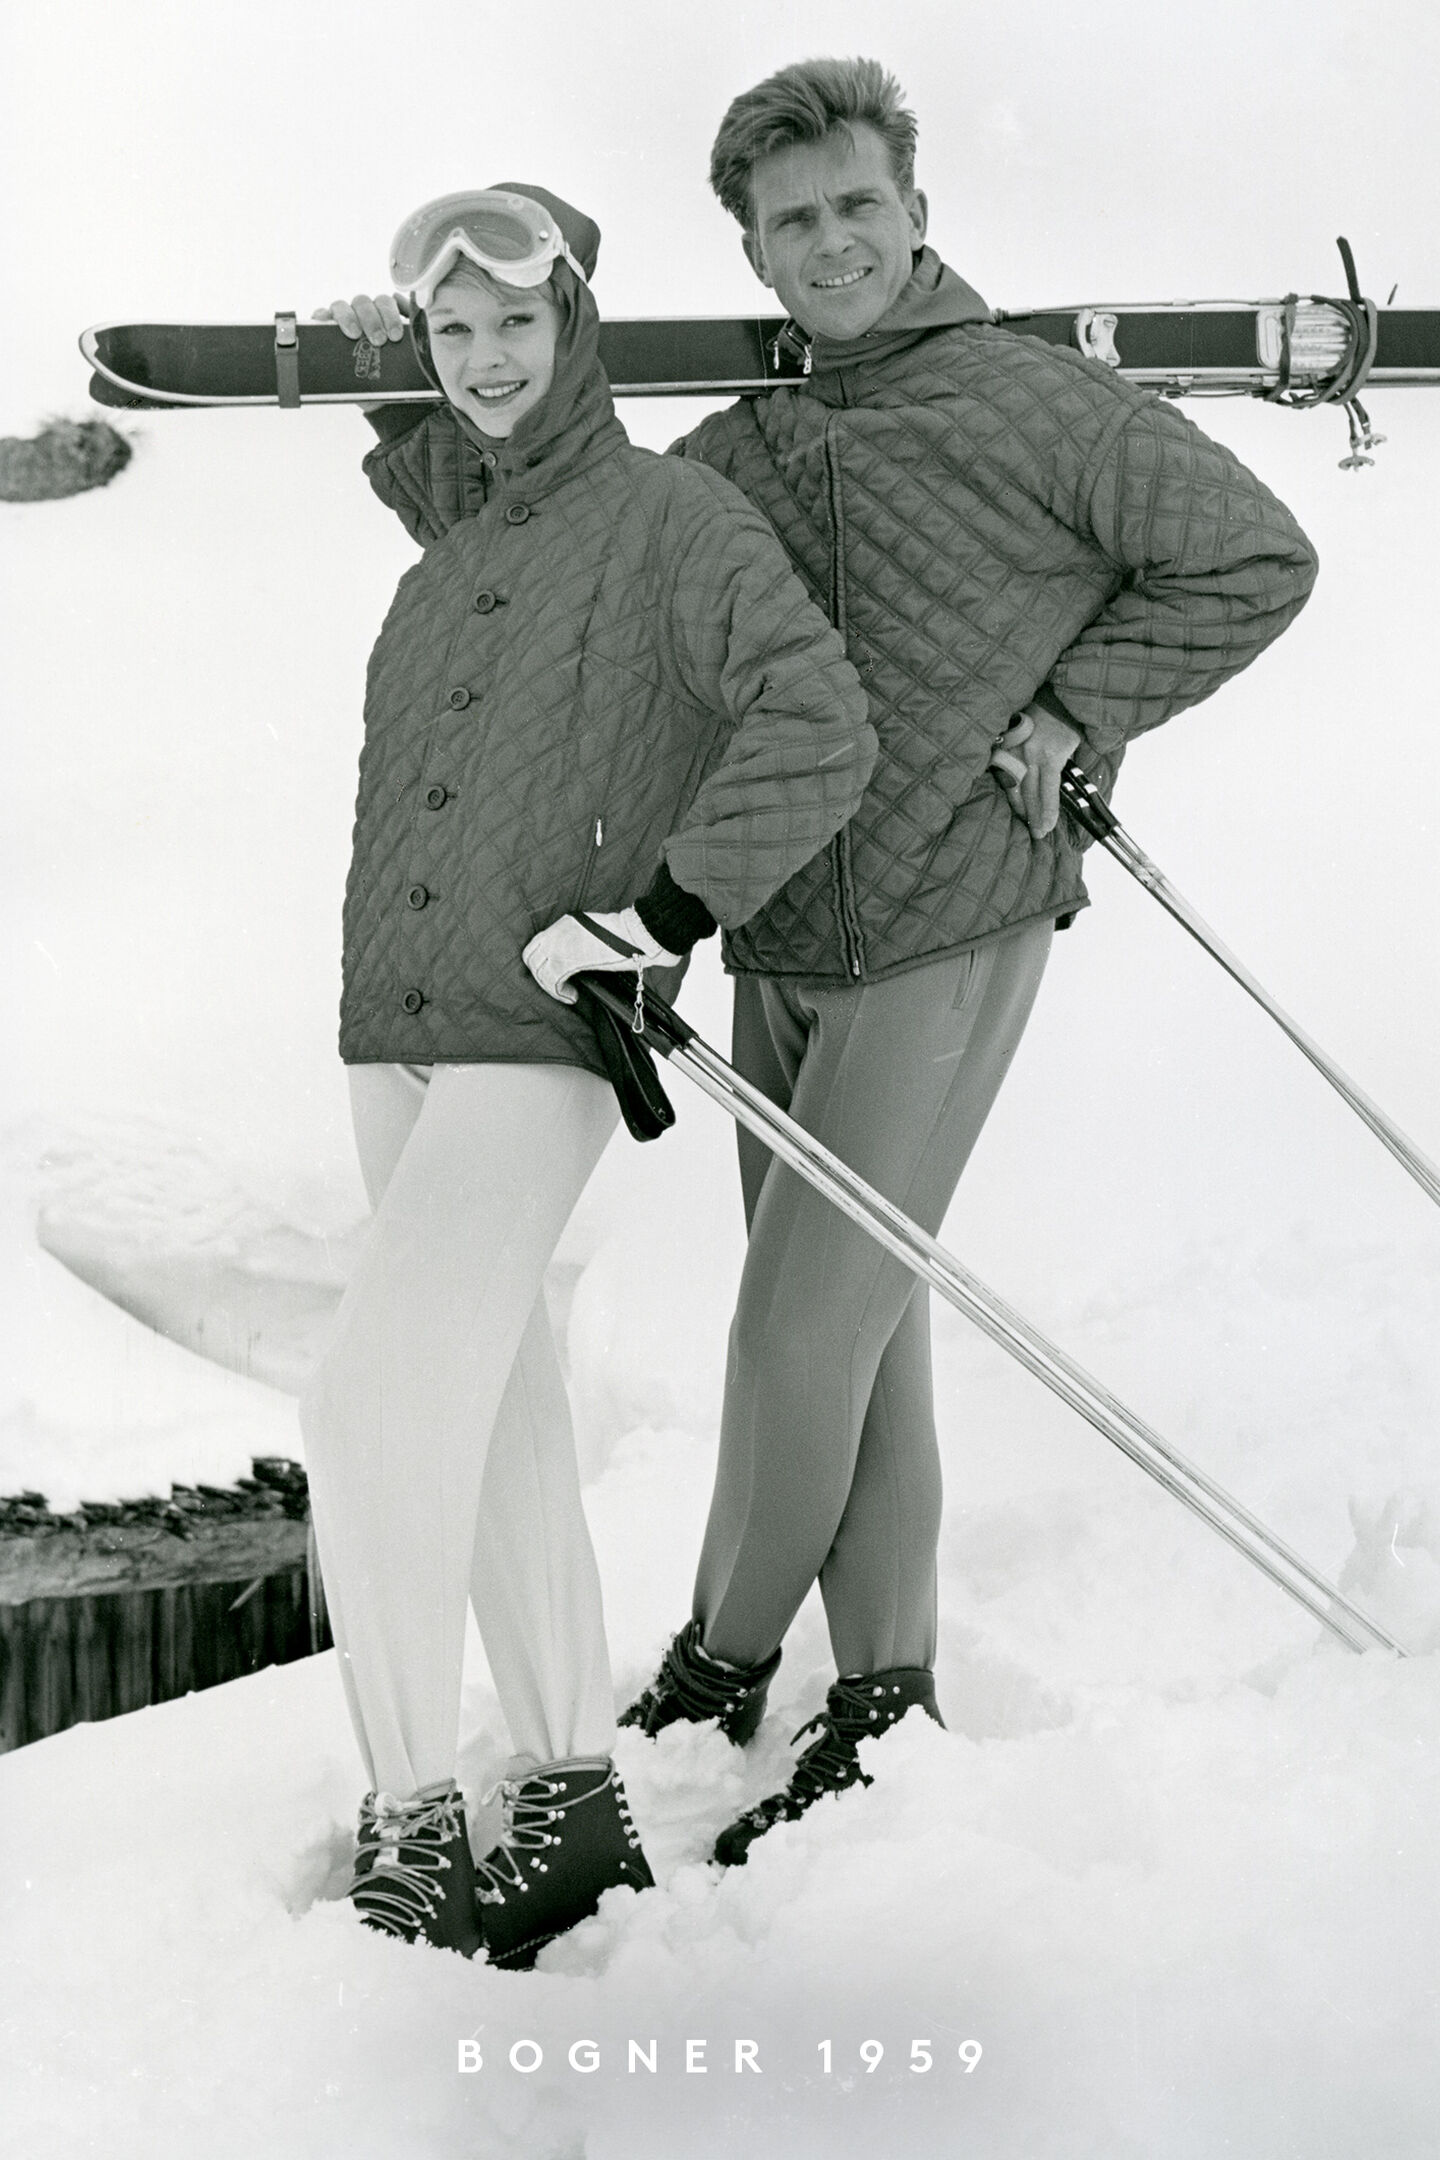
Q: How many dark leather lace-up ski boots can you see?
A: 4